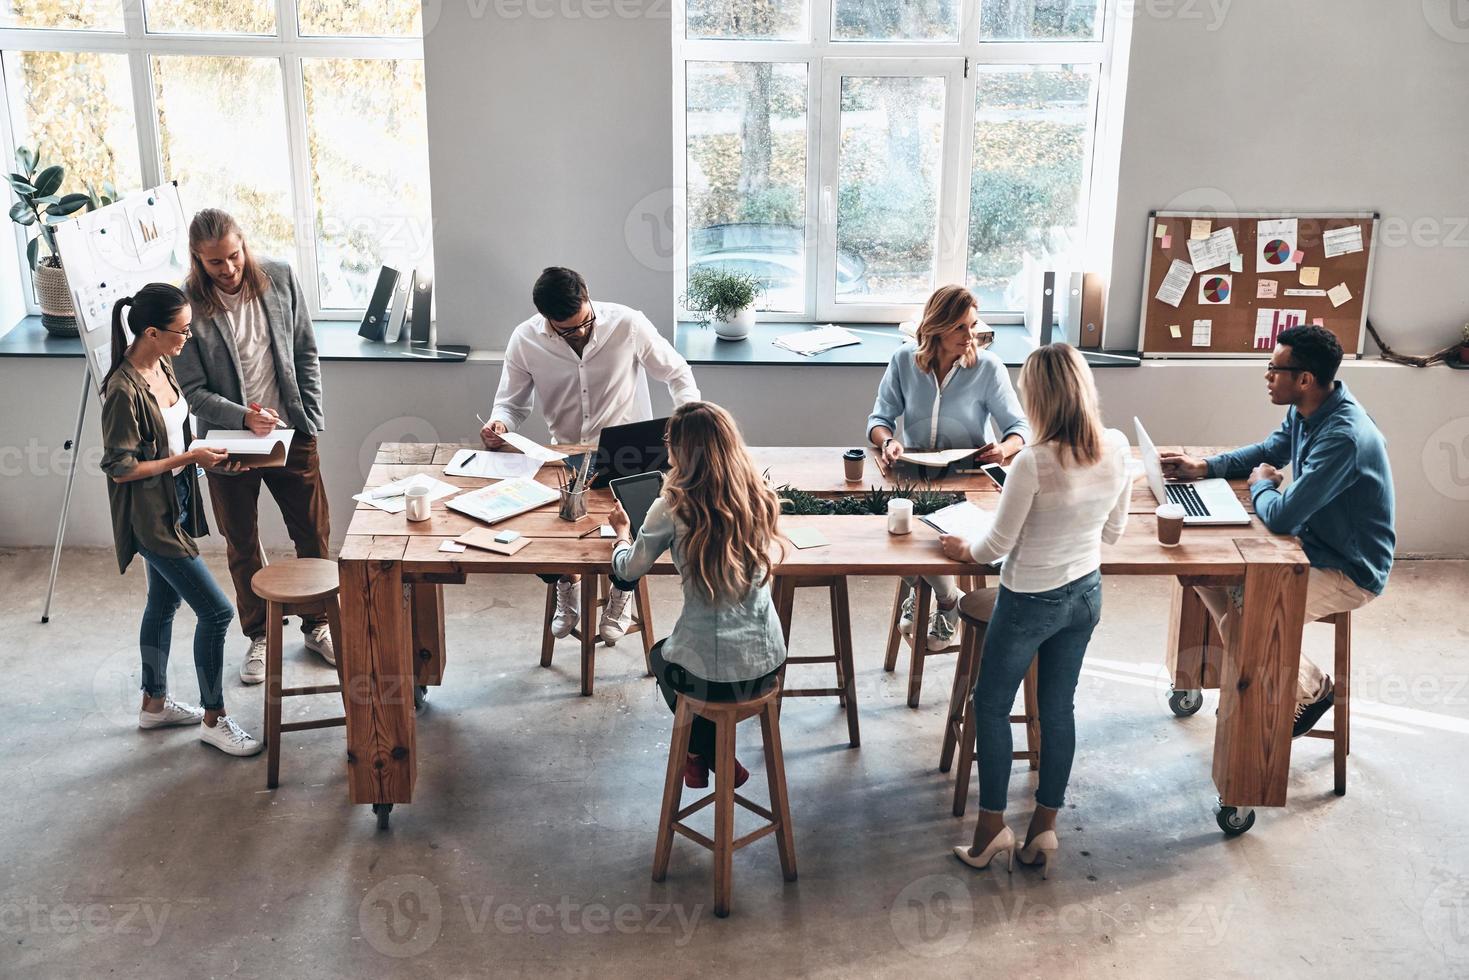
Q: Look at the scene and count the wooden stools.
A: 7